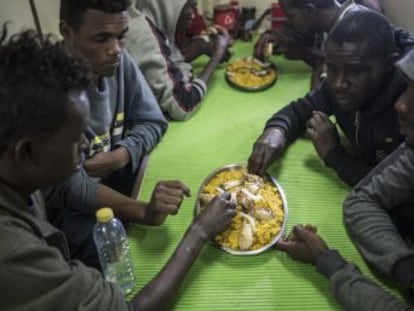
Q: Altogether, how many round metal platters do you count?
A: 2